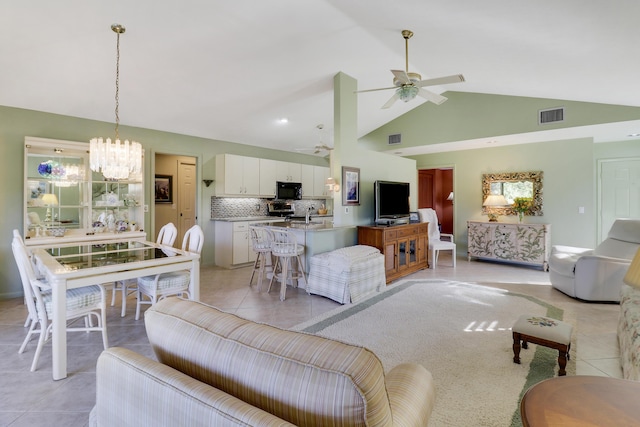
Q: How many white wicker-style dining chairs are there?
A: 4